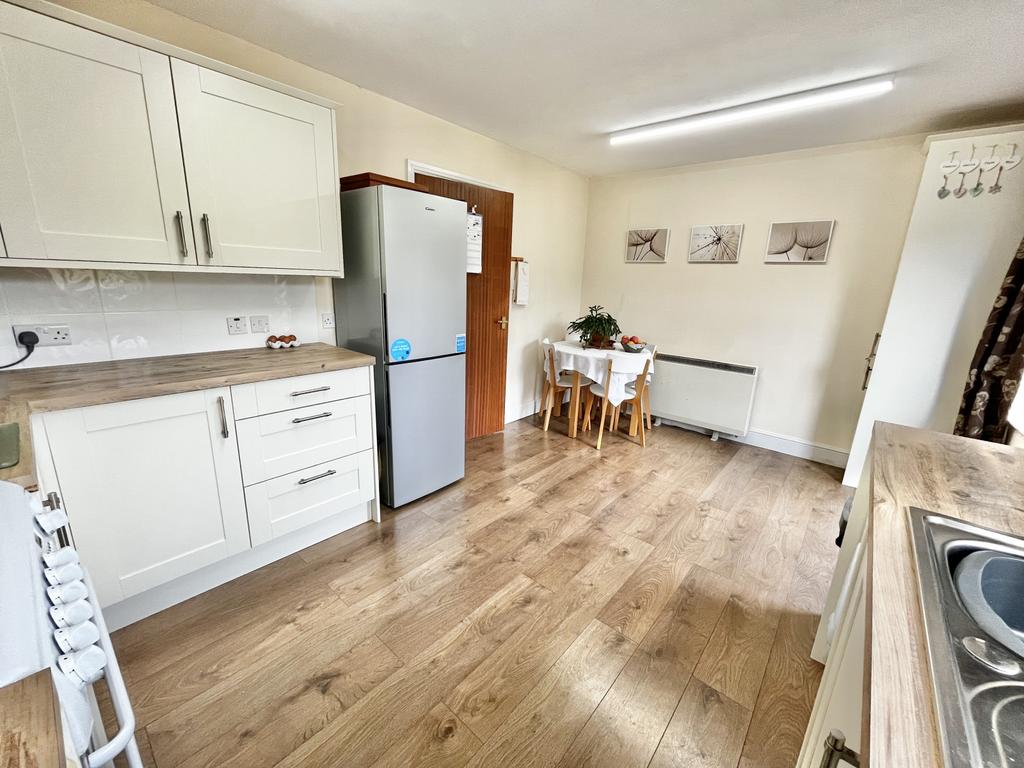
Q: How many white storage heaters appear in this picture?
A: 1